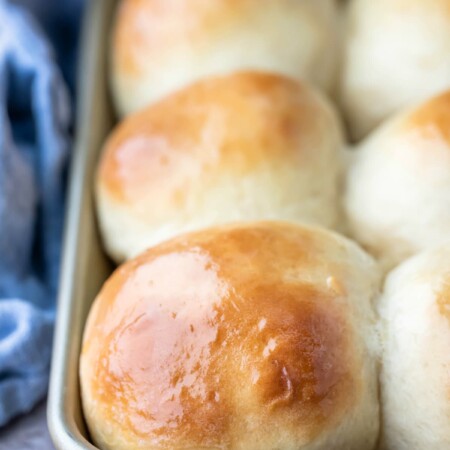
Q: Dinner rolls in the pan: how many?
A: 6